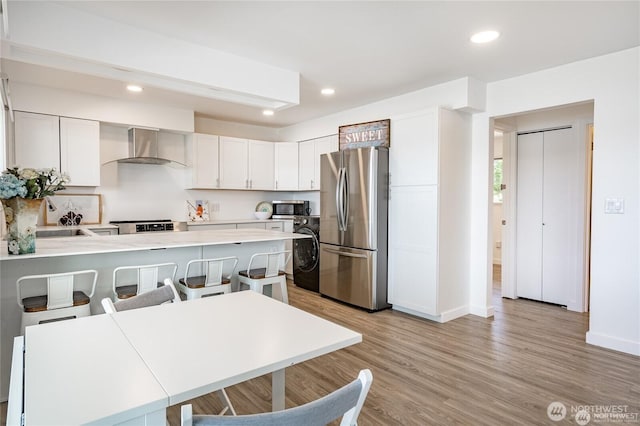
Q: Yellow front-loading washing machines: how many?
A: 0